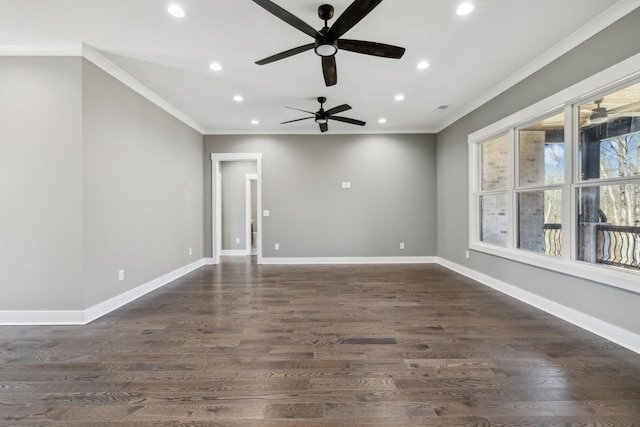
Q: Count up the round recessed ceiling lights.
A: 8